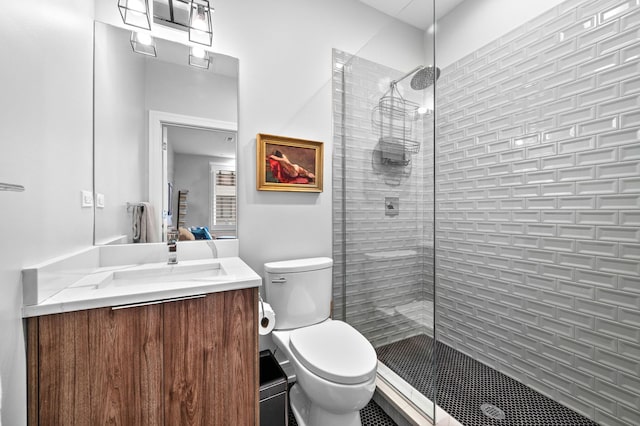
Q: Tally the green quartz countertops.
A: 0